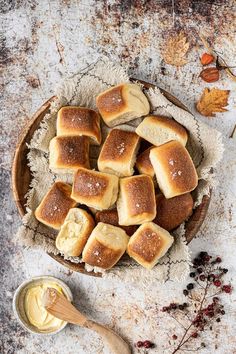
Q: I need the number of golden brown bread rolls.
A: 15